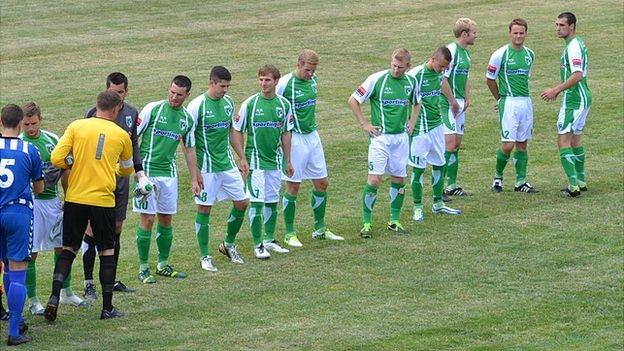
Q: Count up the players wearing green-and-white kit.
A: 10